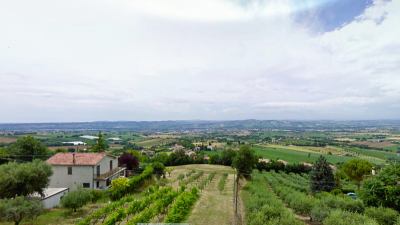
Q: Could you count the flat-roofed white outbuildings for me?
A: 1